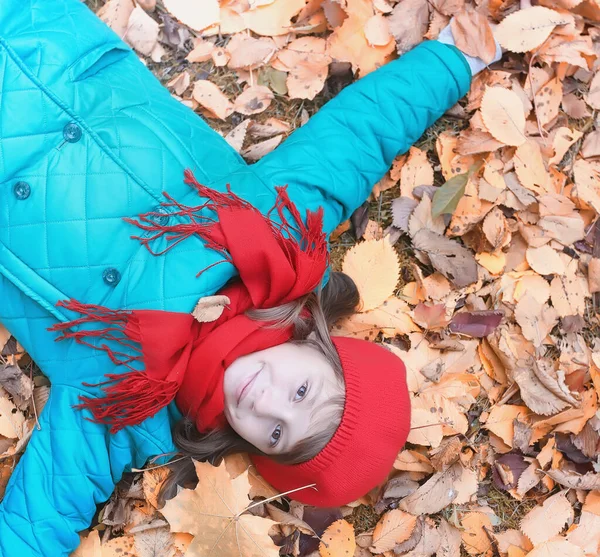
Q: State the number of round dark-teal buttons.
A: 4